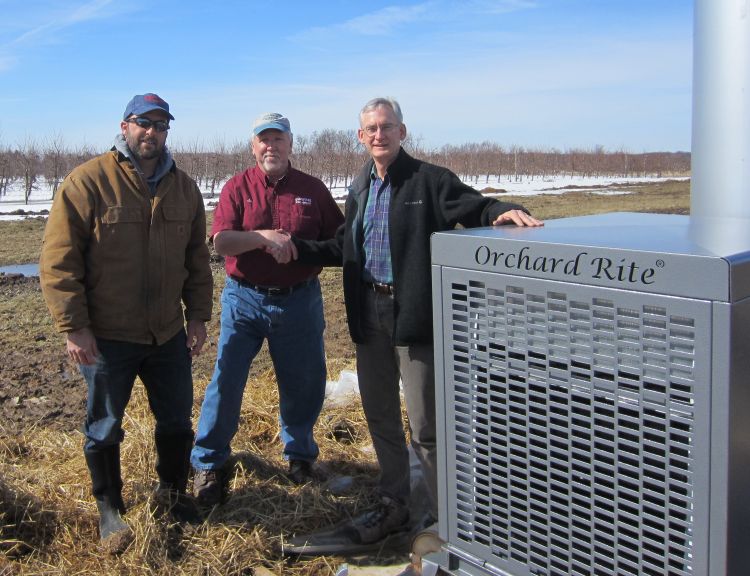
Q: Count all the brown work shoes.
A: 3